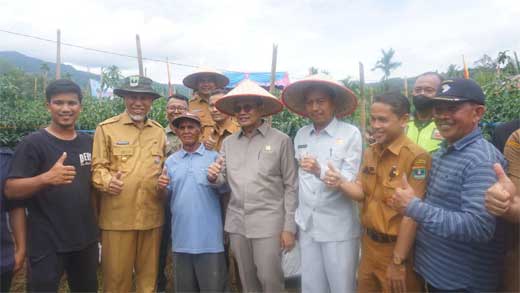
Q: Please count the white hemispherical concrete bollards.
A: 0